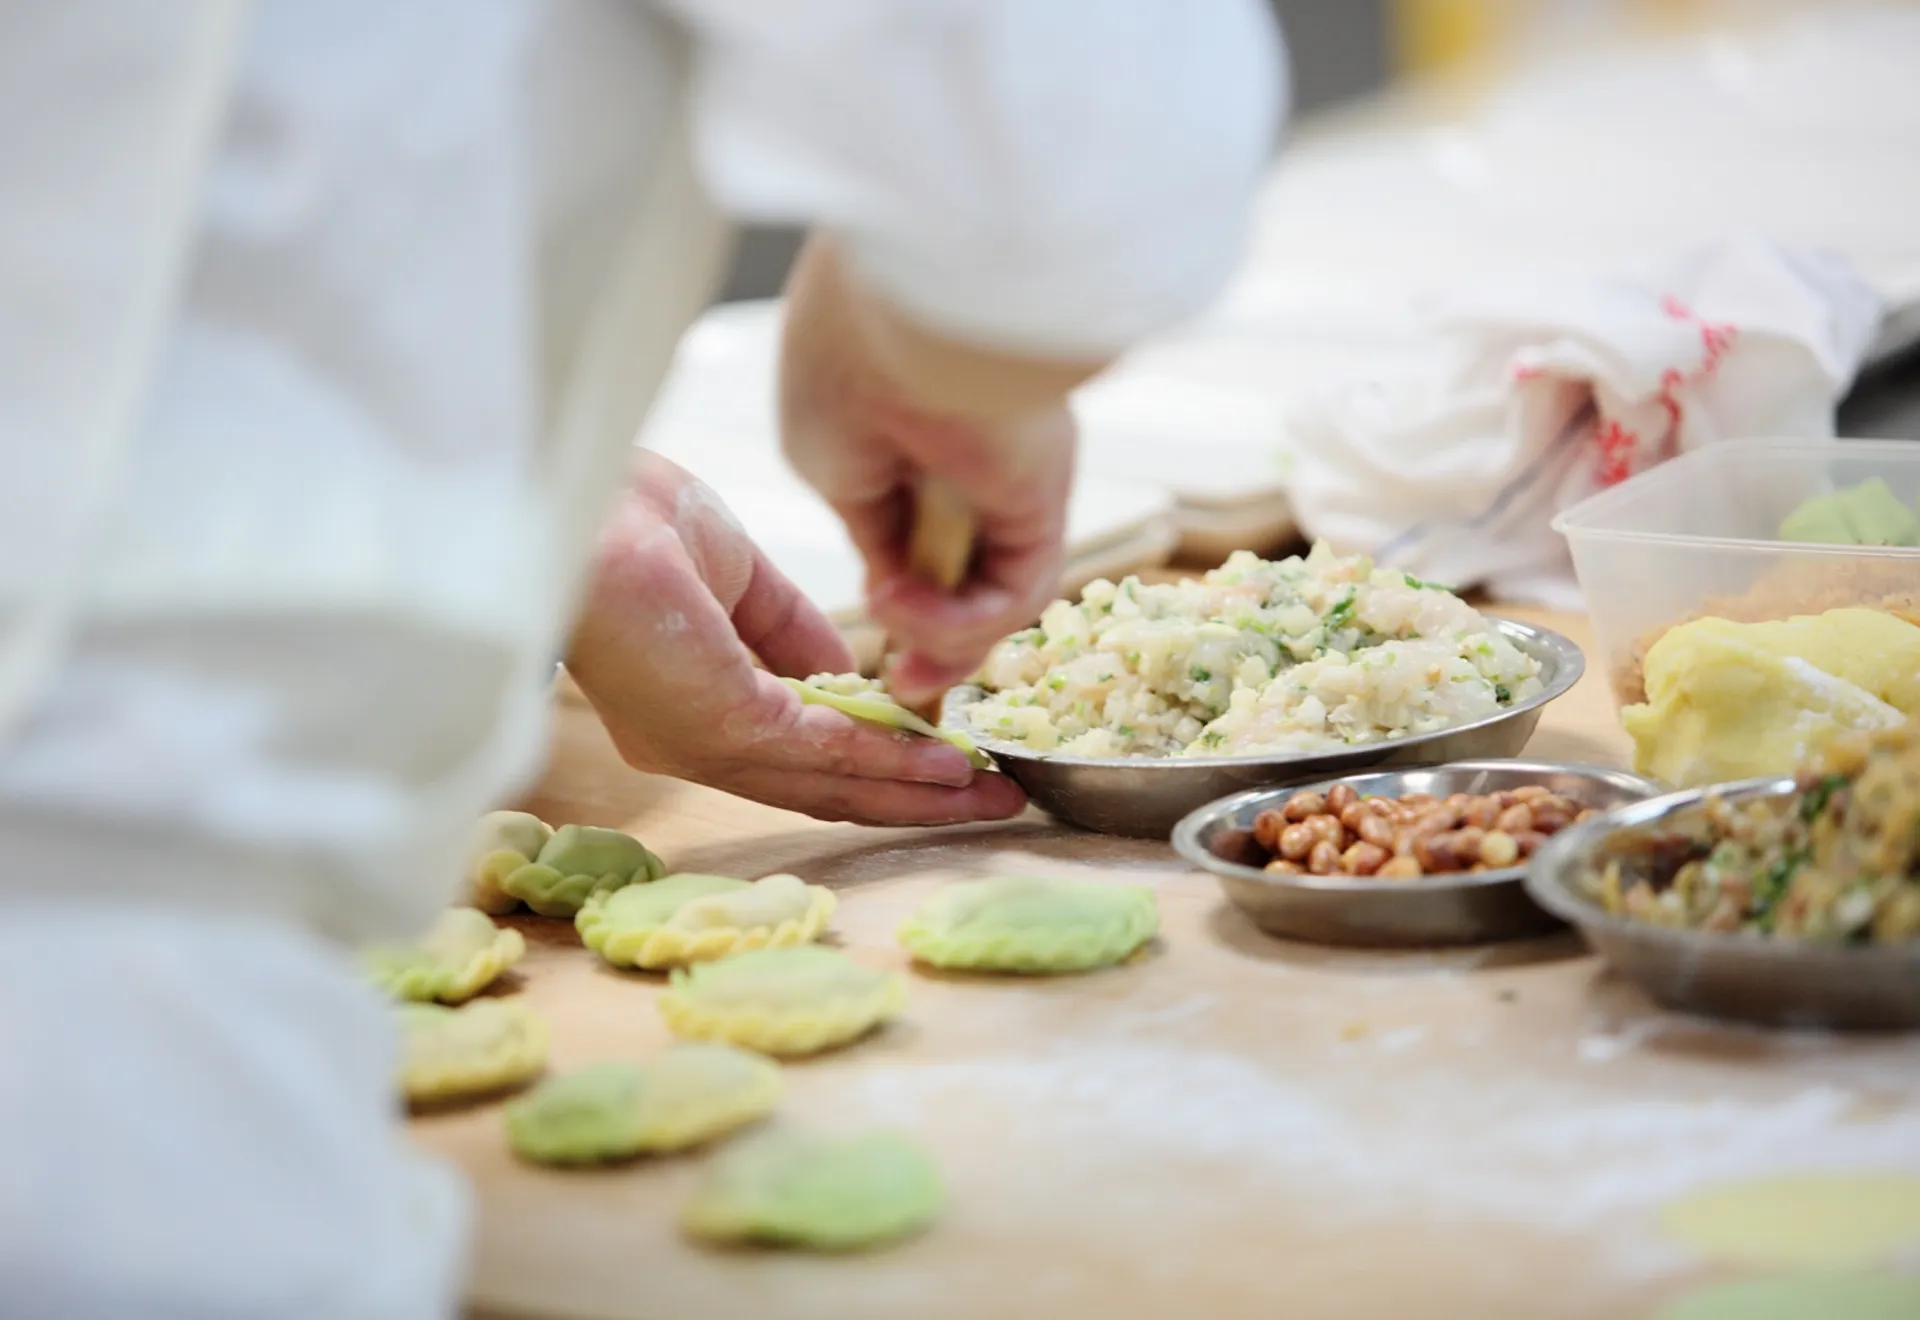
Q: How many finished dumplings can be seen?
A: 8